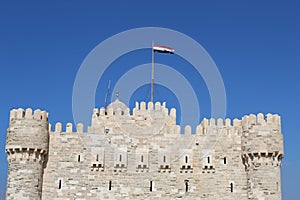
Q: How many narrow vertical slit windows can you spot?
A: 13